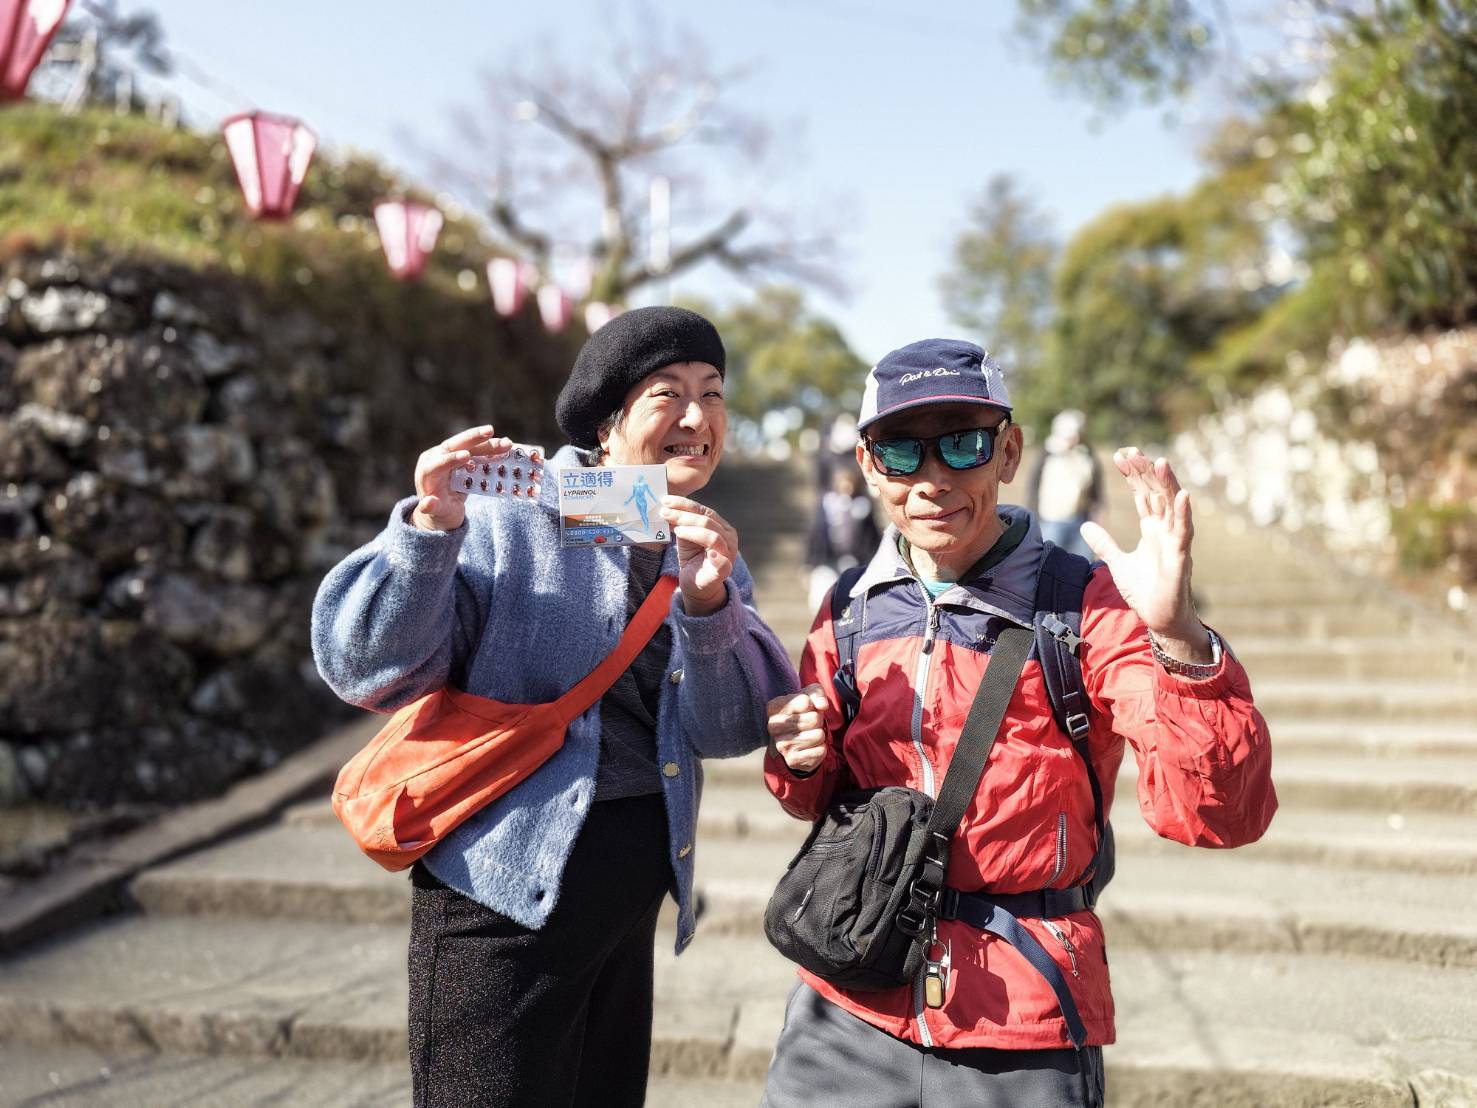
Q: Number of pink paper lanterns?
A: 6